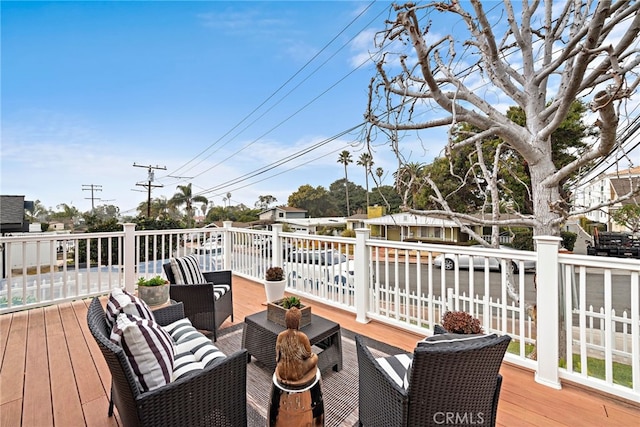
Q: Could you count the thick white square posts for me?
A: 5